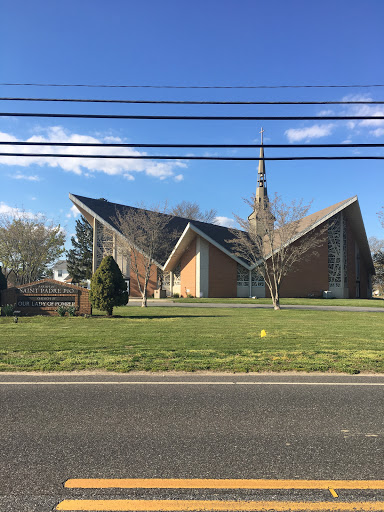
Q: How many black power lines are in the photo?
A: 5